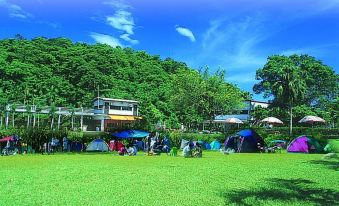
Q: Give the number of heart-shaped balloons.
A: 0